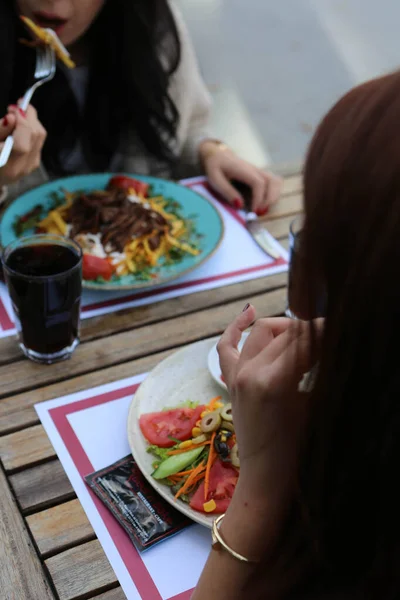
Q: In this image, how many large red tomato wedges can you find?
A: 4